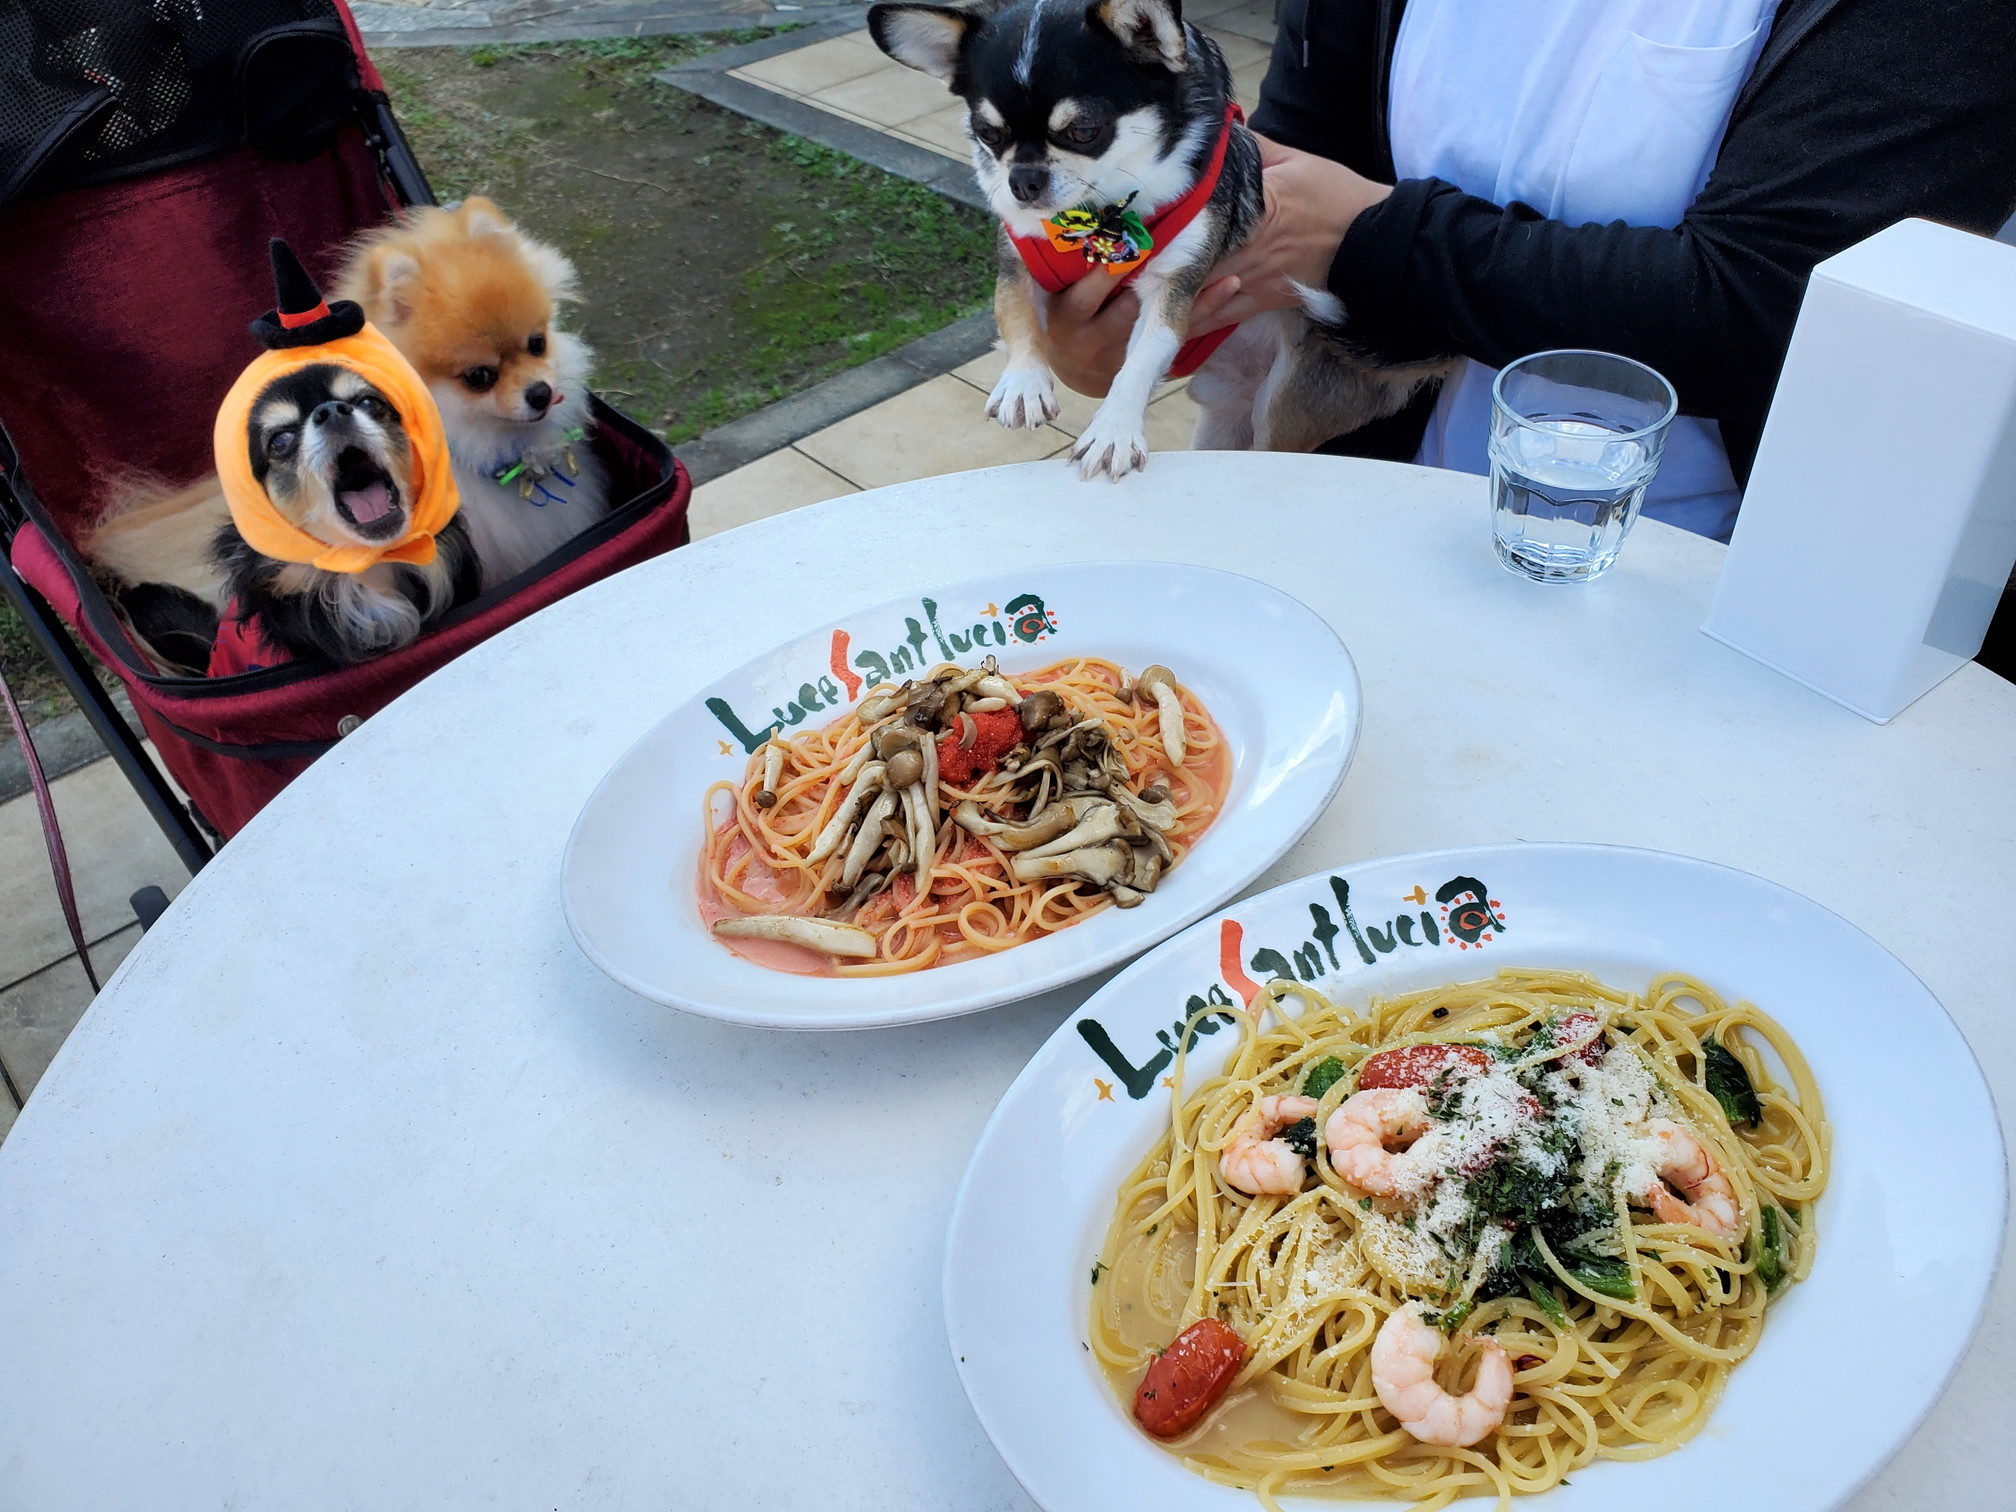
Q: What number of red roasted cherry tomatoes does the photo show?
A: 3